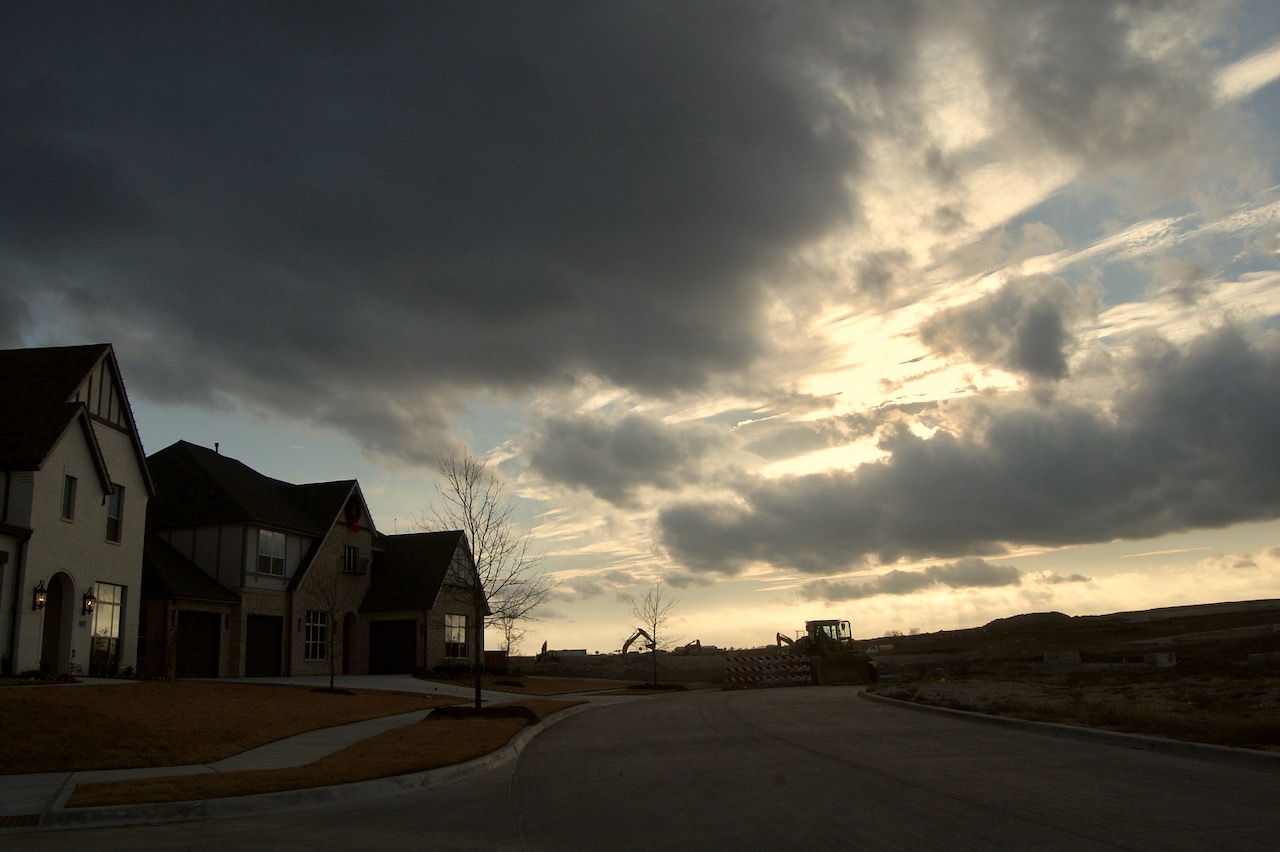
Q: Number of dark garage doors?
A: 3